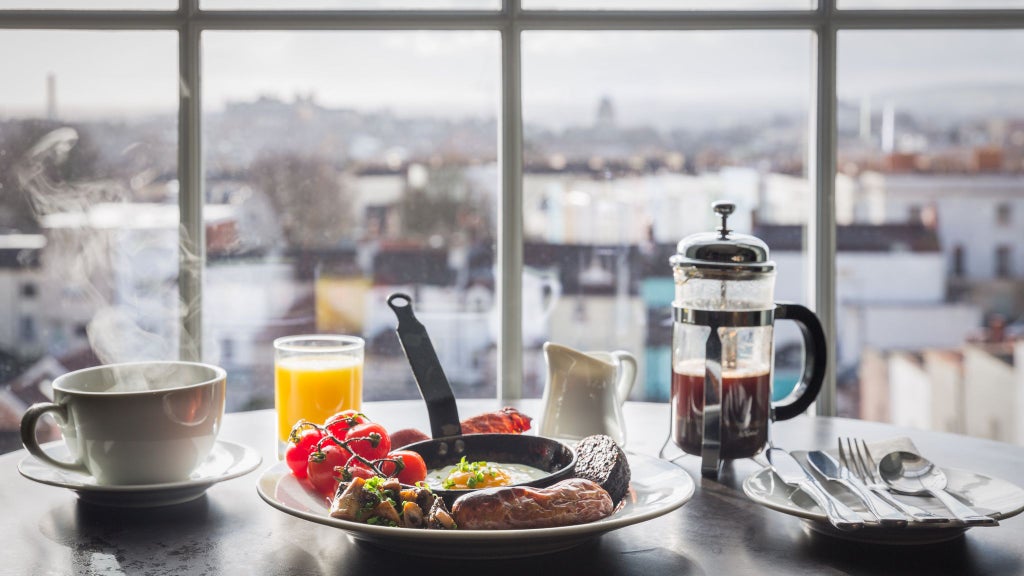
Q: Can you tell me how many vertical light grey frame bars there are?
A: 3